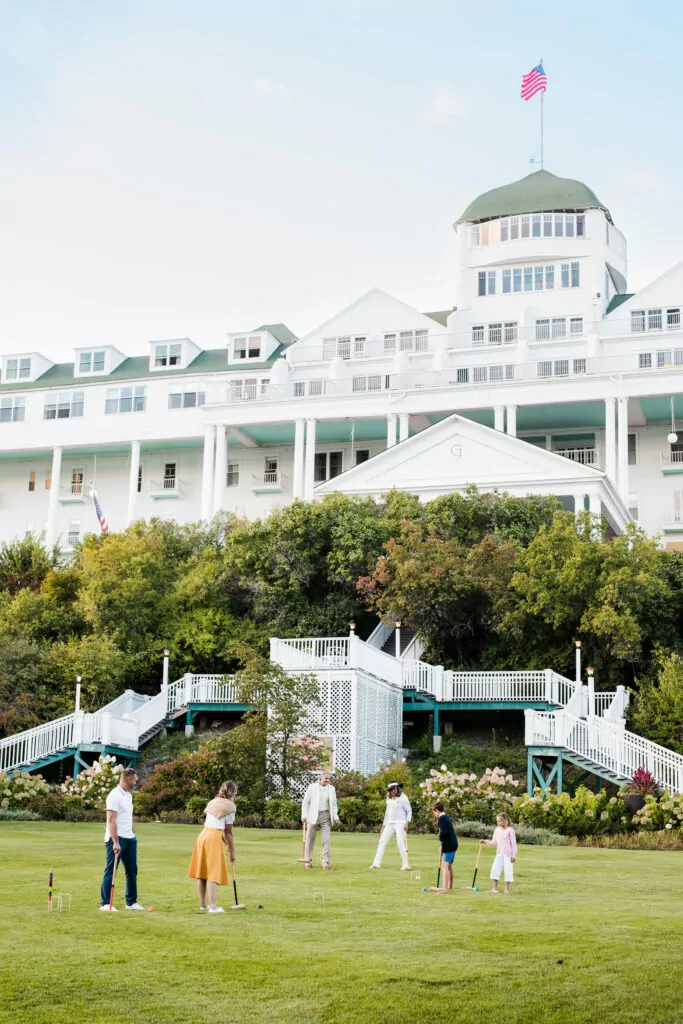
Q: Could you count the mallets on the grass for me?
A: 6